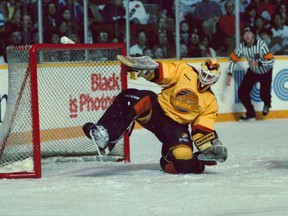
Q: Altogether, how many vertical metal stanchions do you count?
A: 5